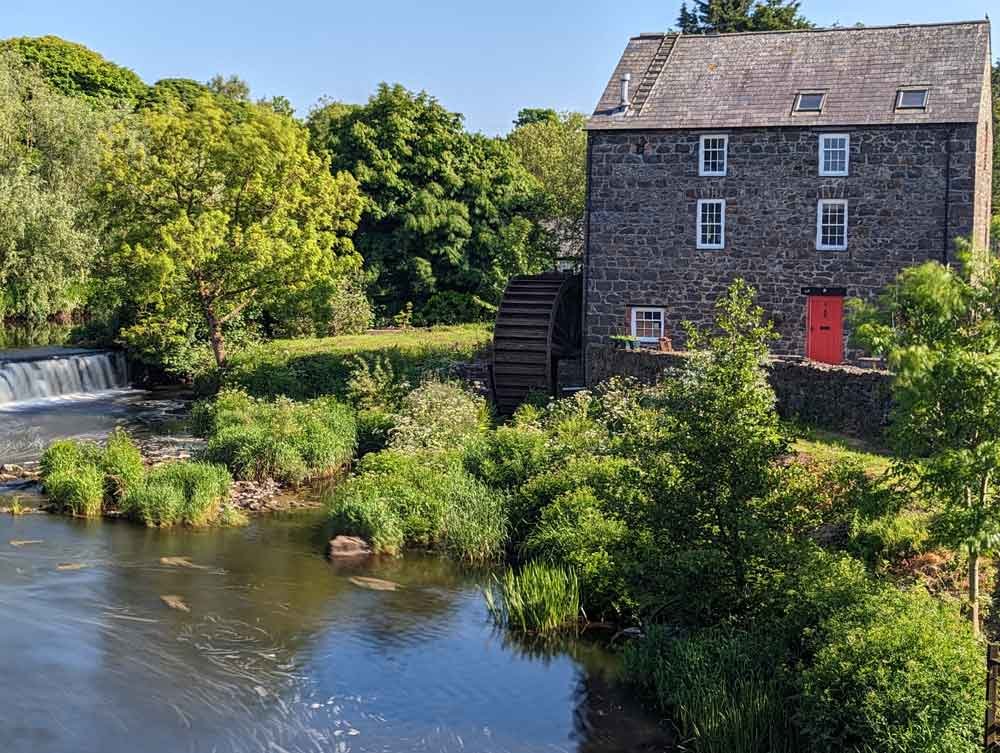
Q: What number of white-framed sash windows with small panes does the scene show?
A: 5